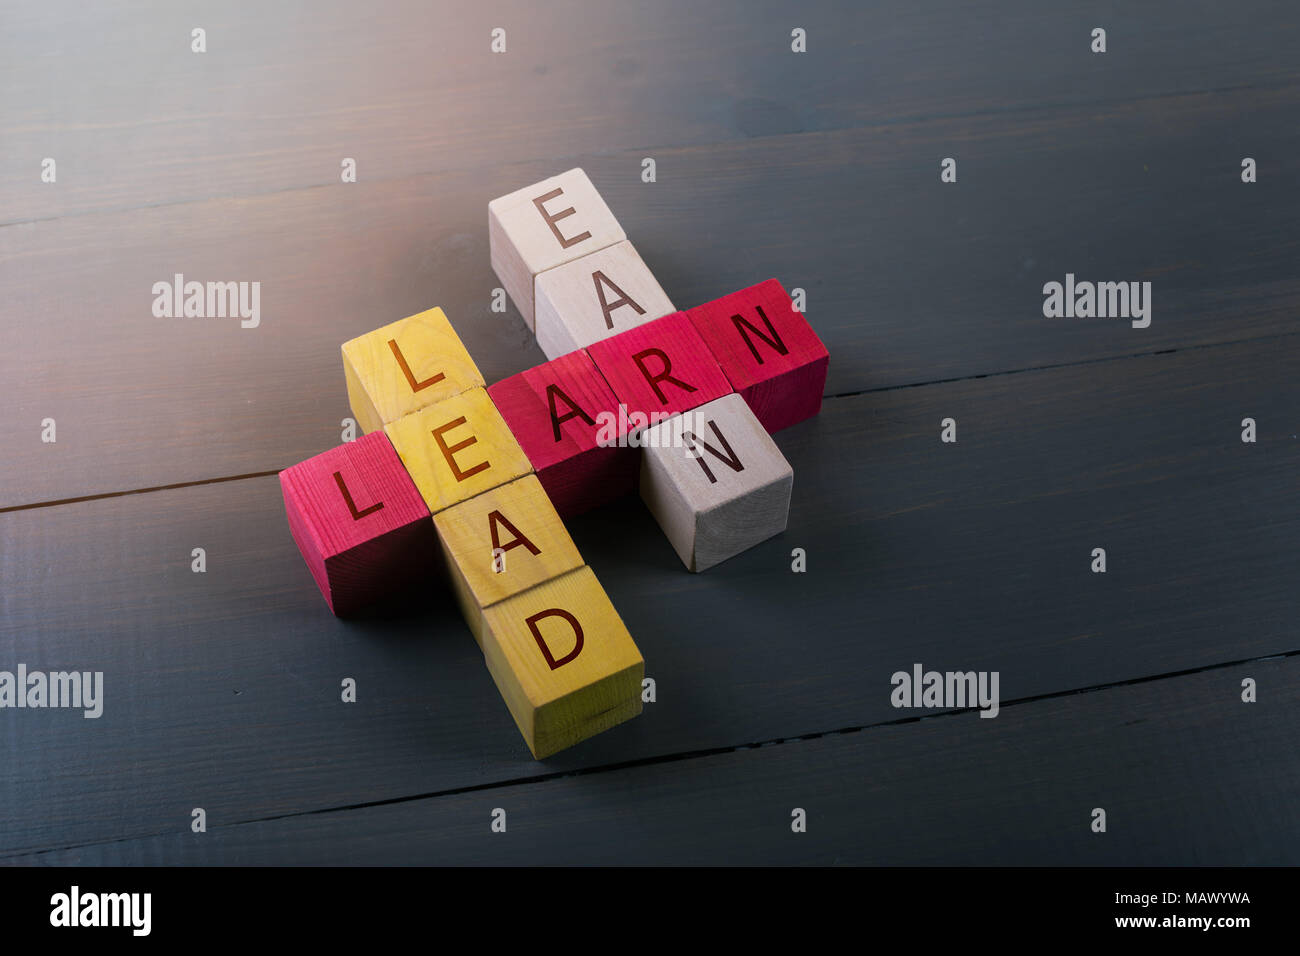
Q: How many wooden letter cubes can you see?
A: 11